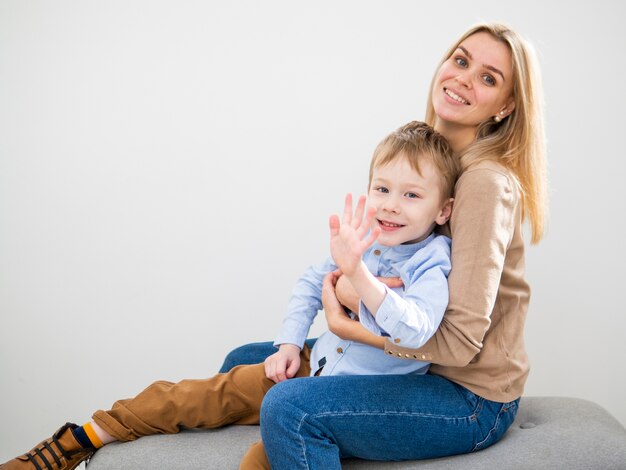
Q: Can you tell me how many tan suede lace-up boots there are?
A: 1